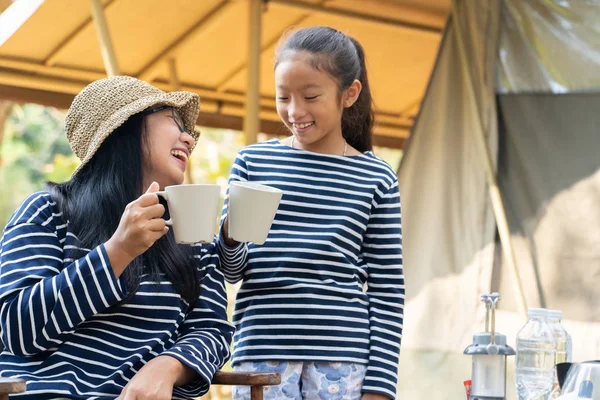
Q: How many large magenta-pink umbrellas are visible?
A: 0